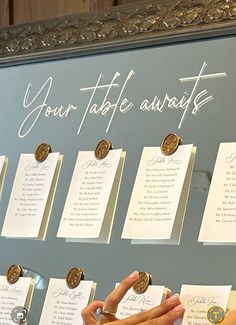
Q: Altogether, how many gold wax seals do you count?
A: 6